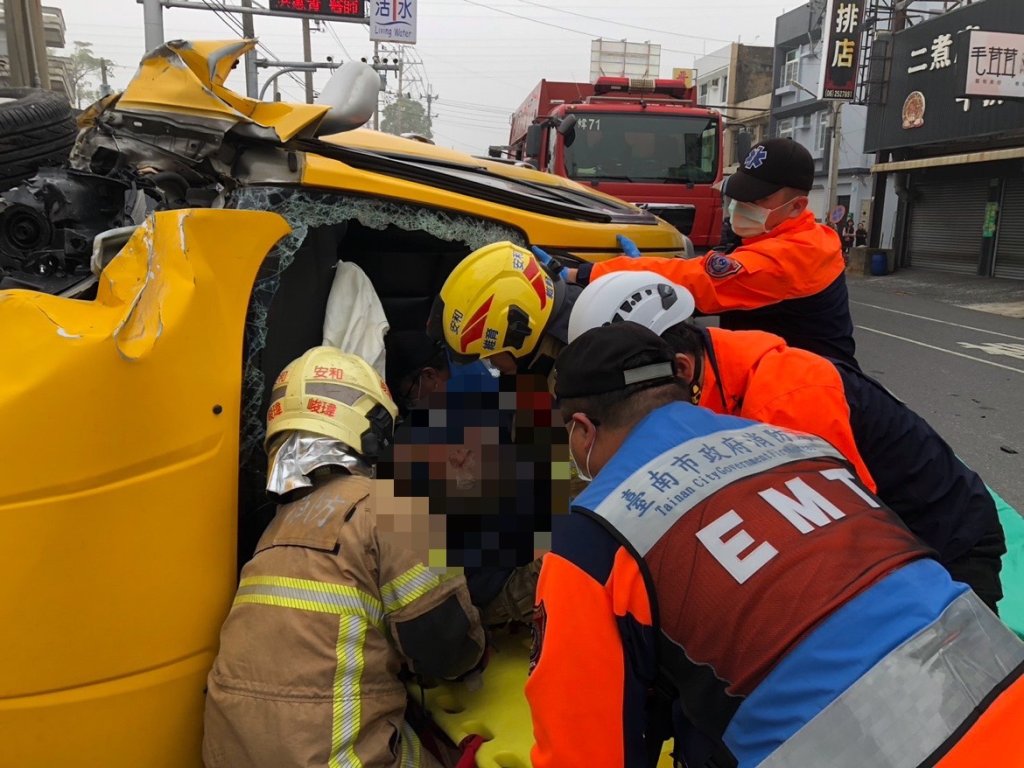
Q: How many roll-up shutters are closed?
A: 2